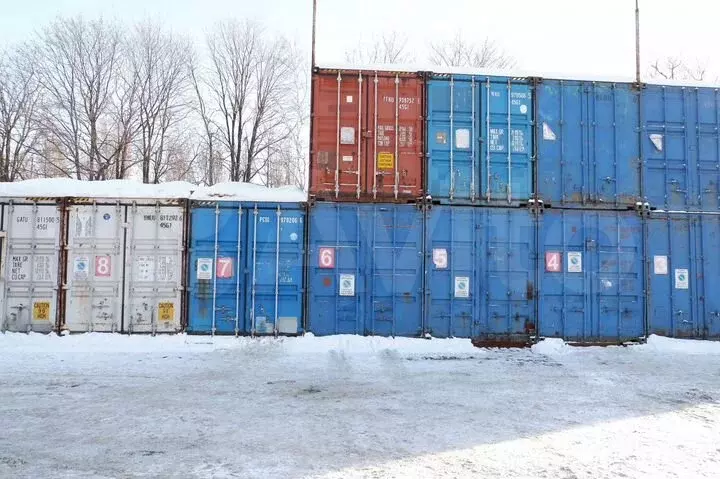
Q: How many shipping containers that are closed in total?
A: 11